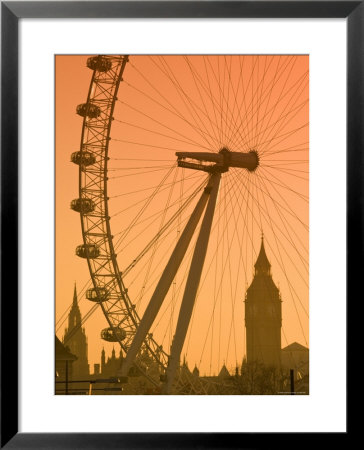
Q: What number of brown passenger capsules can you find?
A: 7